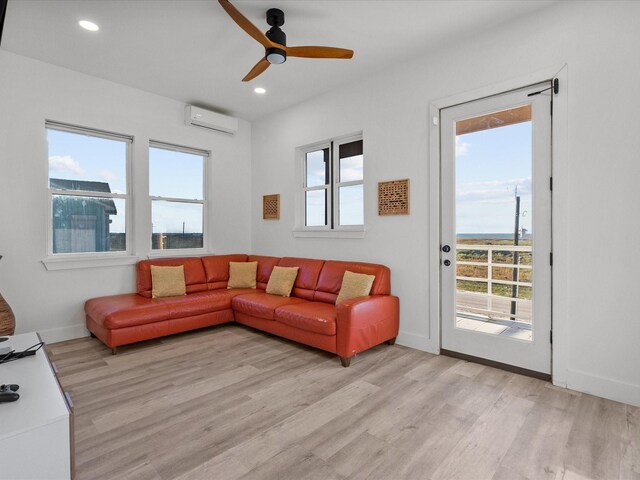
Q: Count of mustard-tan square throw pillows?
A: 4